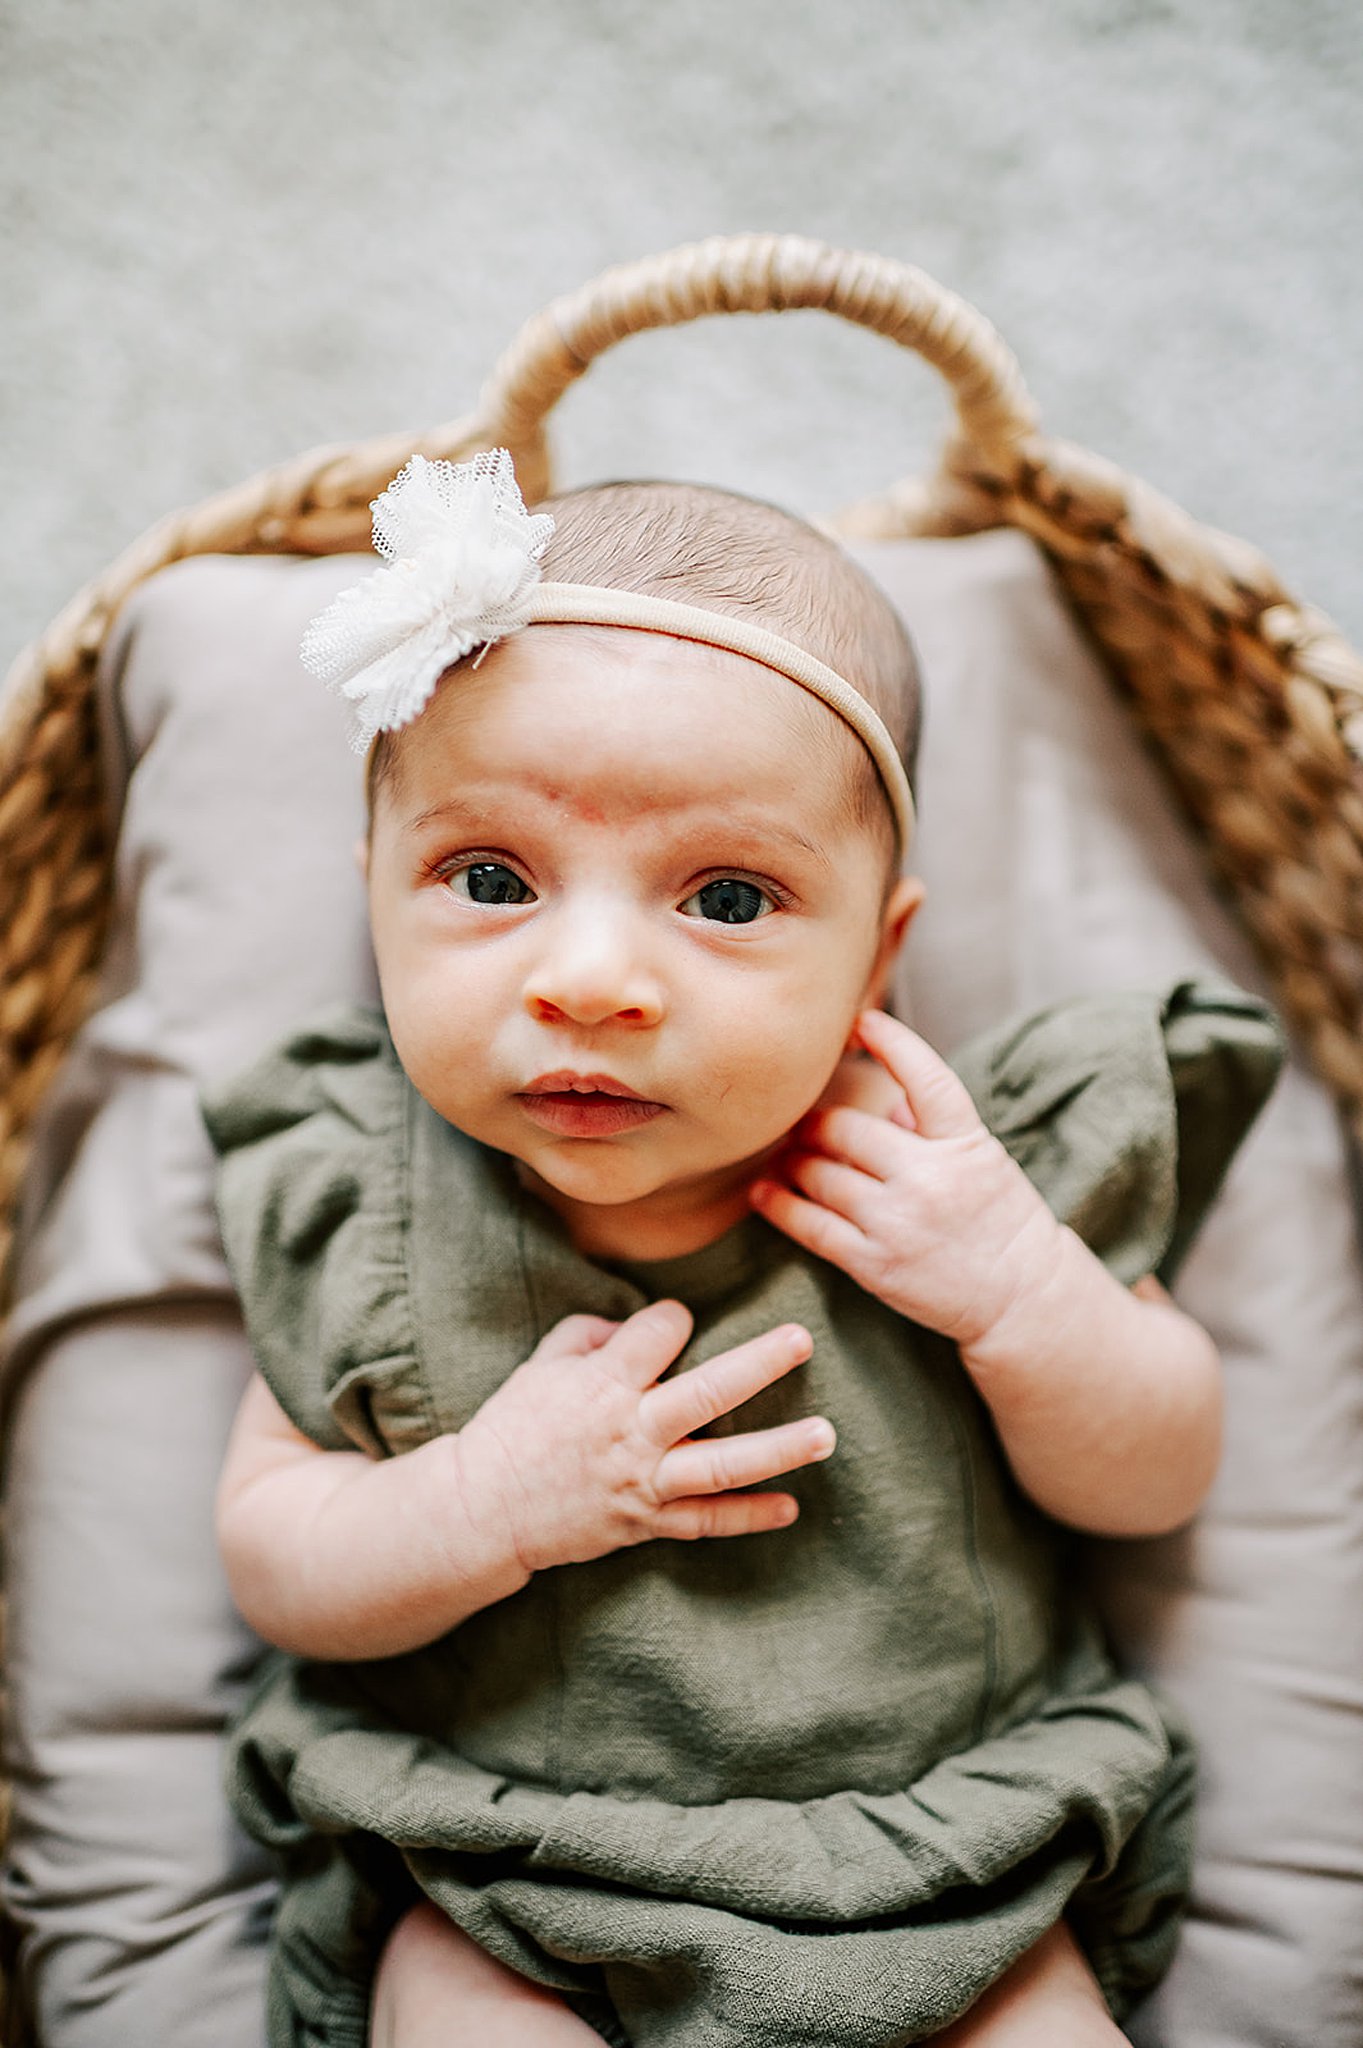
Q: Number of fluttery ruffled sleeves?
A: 2